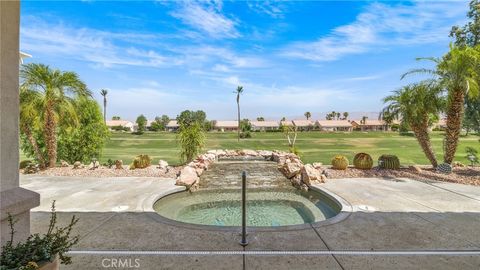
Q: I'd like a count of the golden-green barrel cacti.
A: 4